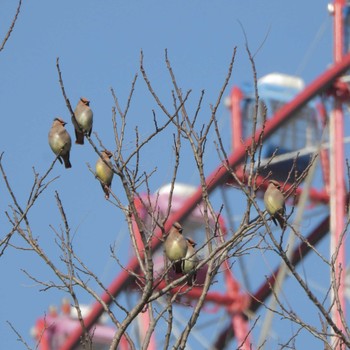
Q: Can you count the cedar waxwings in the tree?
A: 6